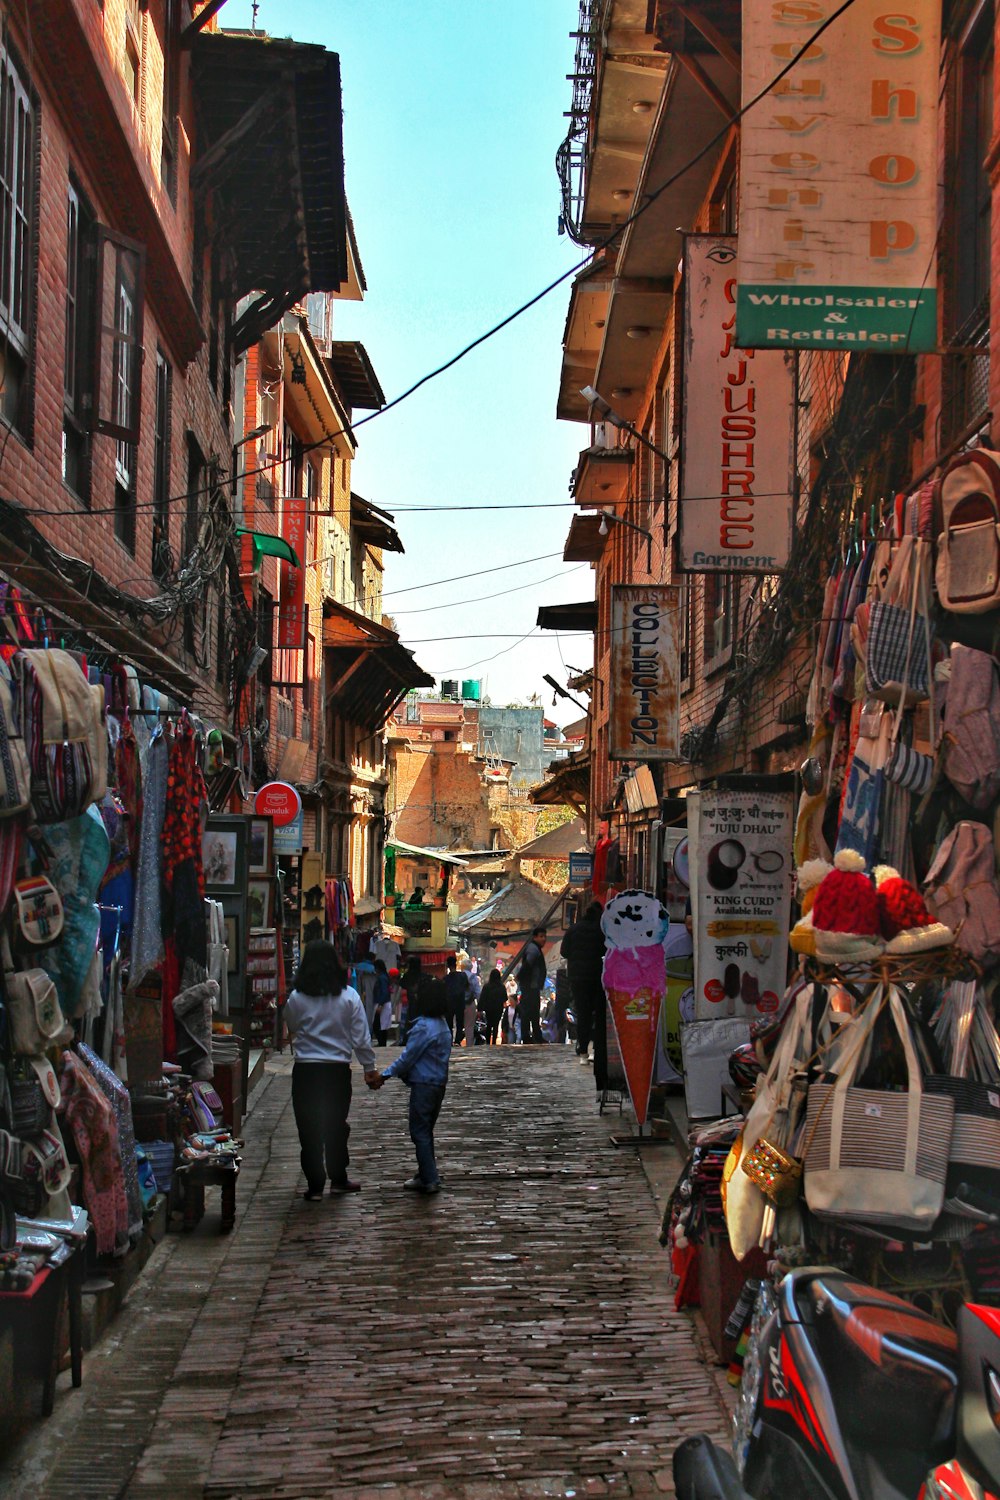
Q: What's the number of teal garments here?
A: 1